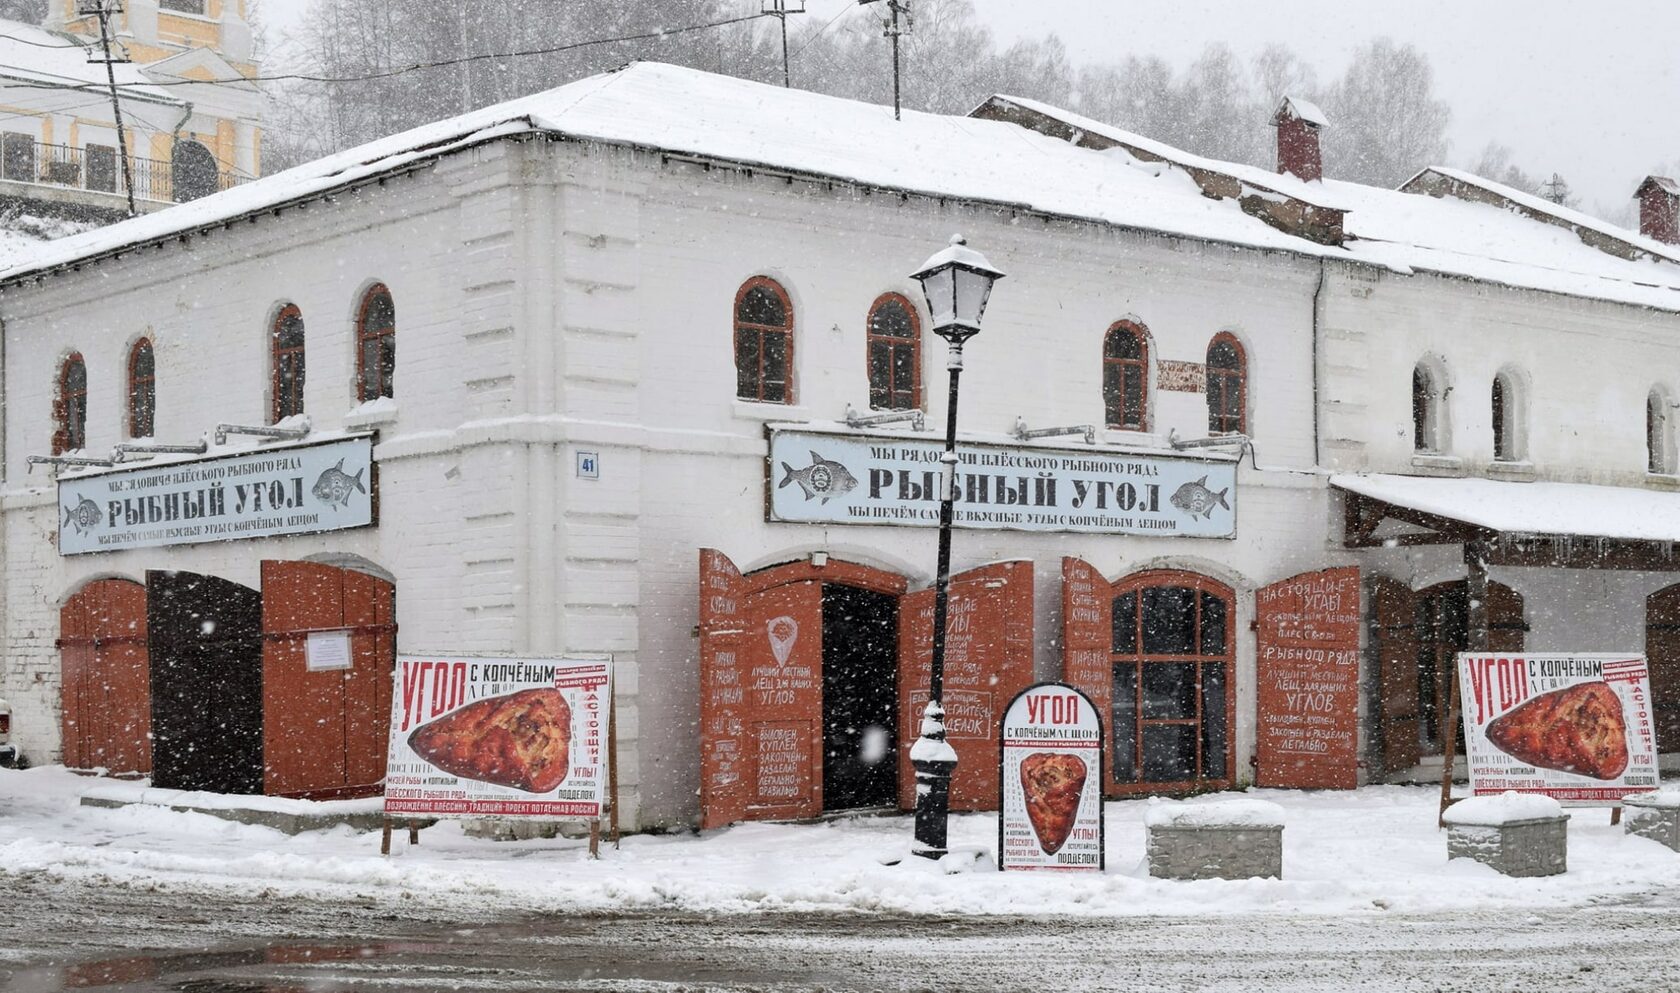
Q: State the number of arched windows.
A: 12